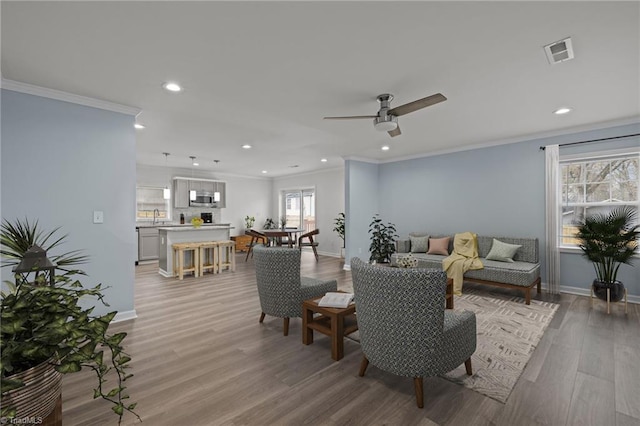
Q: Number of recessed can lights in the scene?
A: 8